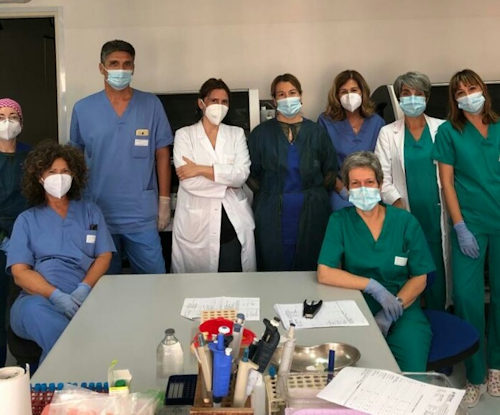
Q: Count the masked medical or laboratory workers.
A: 9